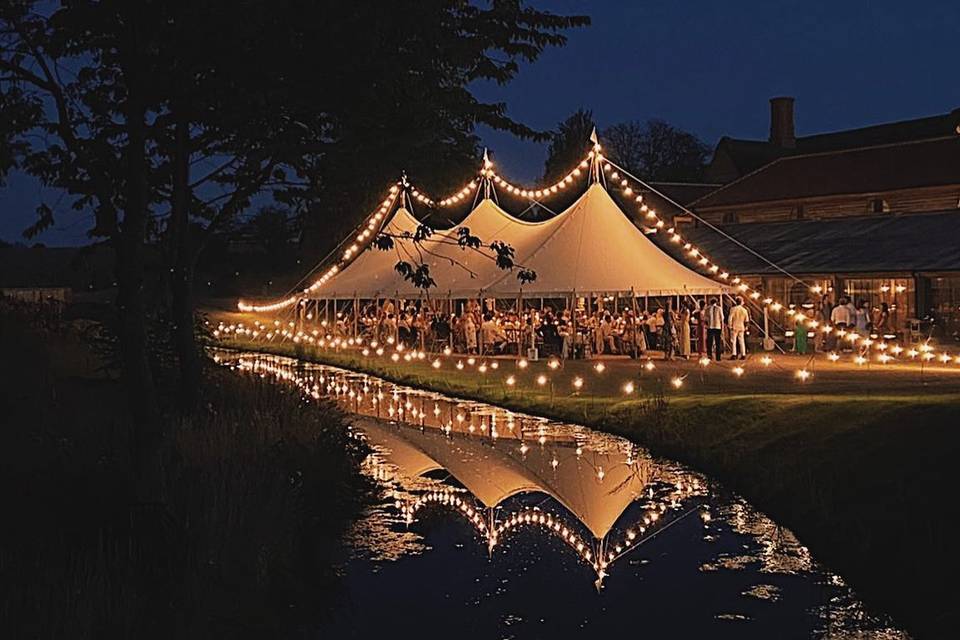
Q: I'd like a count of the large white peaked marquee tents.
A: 1